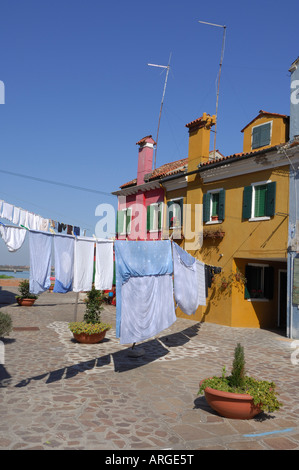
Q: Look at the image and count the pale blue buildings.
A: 1